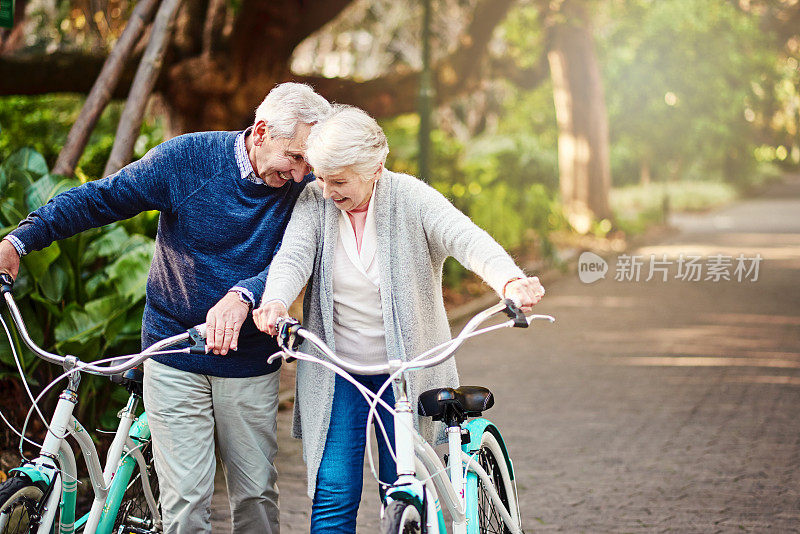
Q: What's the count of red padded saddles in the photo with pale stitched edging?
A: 0